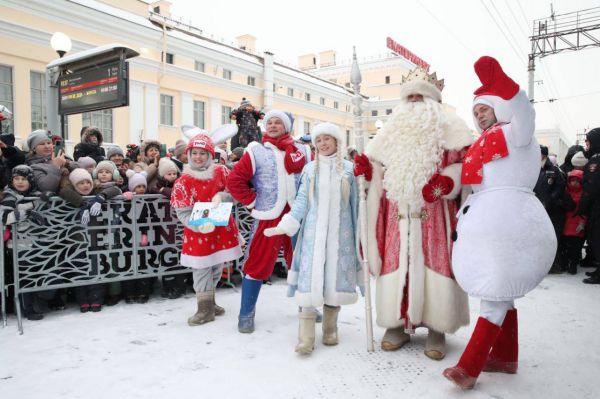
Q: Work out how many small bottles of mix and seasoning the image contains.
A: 0